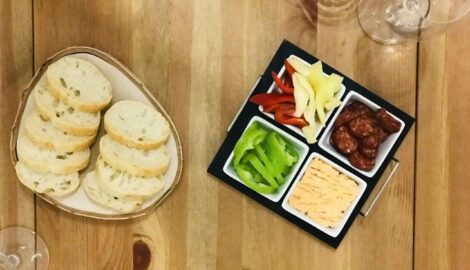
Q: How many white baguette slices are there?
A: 9